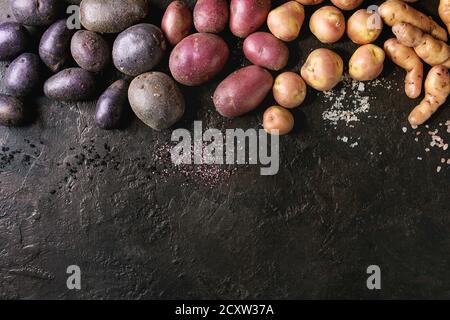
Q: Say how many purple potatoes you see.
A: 11